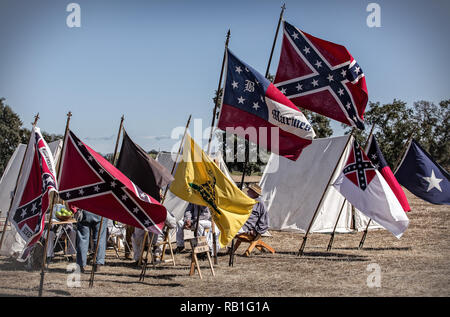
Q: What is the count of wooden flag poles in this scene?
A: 9